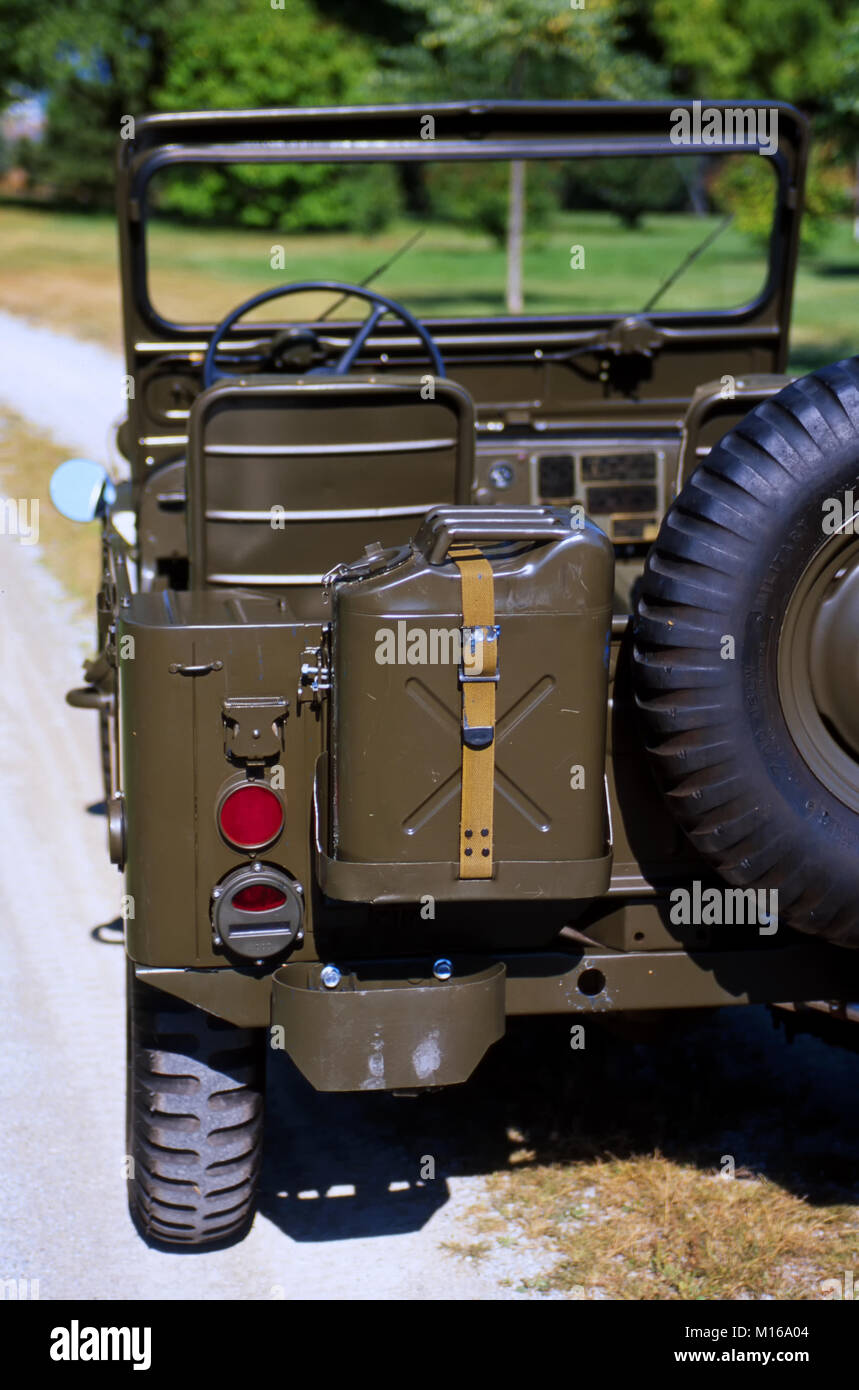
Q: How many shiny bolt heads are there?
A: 2